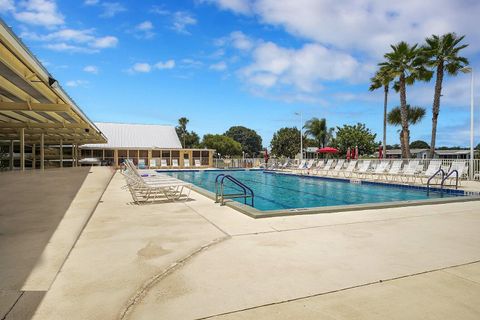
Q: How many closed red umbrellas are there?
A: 5